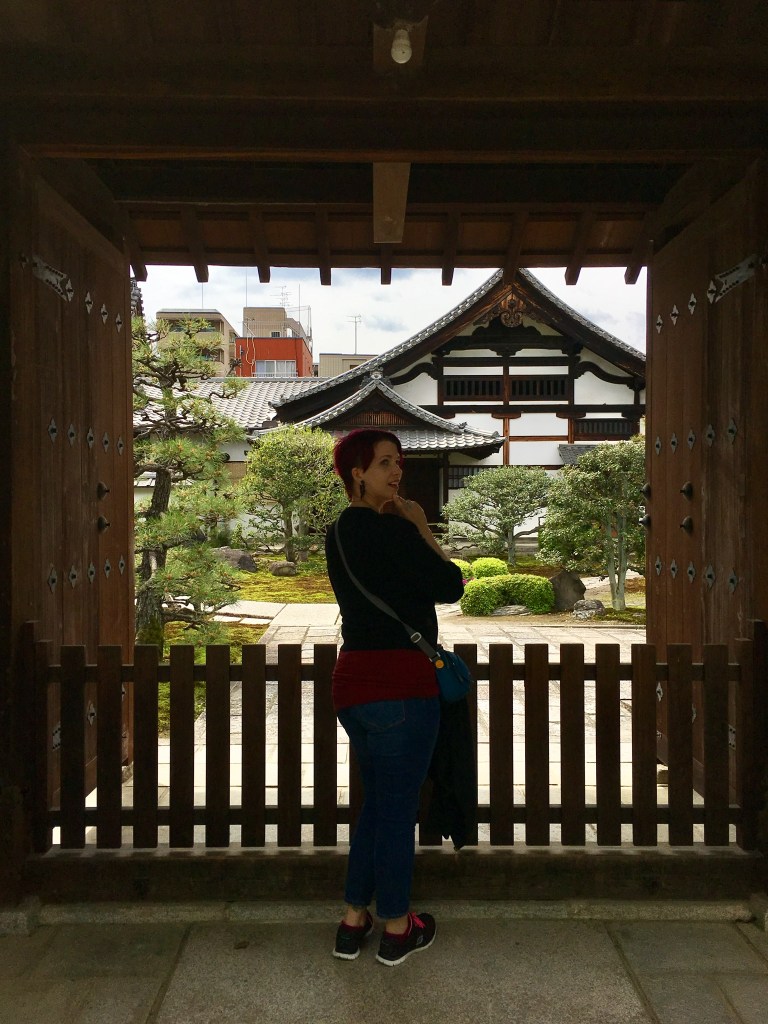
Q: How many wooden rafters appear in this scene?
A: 9